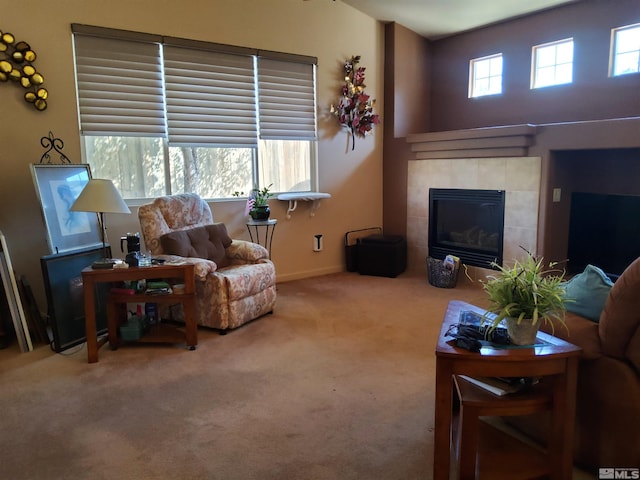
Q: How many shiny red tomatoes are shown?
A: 0